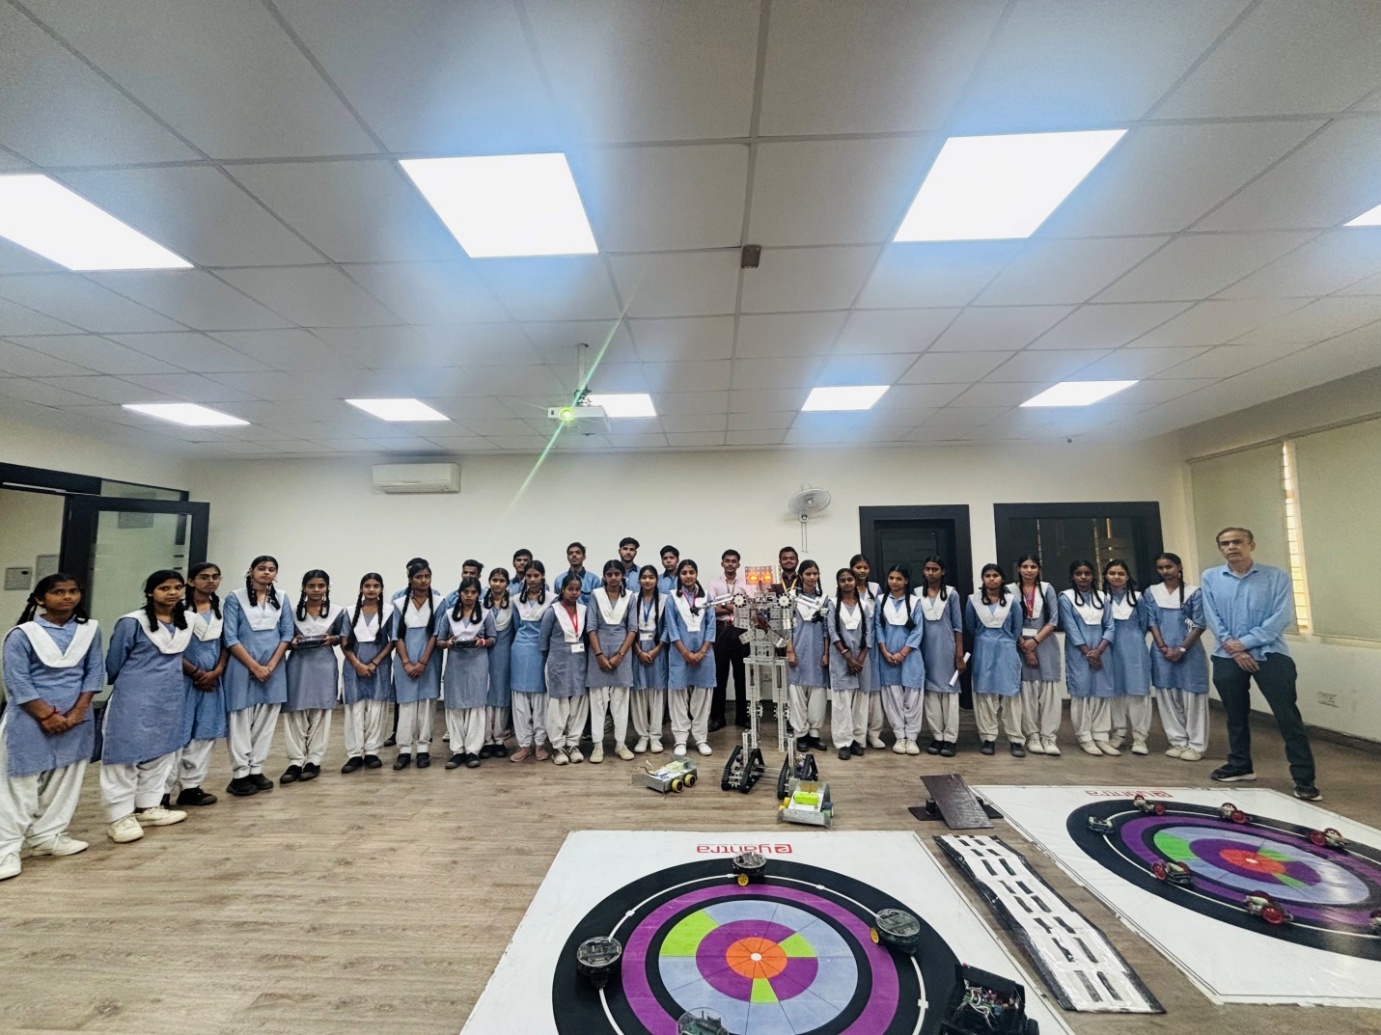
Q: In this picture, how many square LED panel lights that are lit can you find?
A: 9